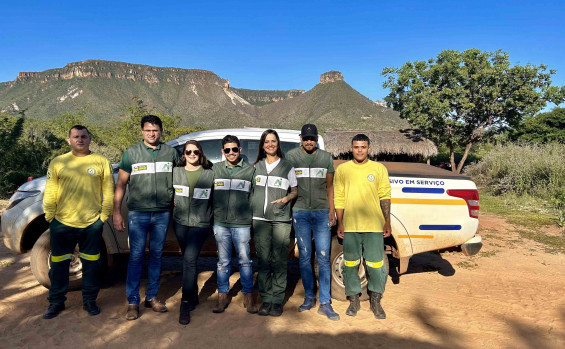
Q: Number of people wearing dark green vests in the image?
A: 5